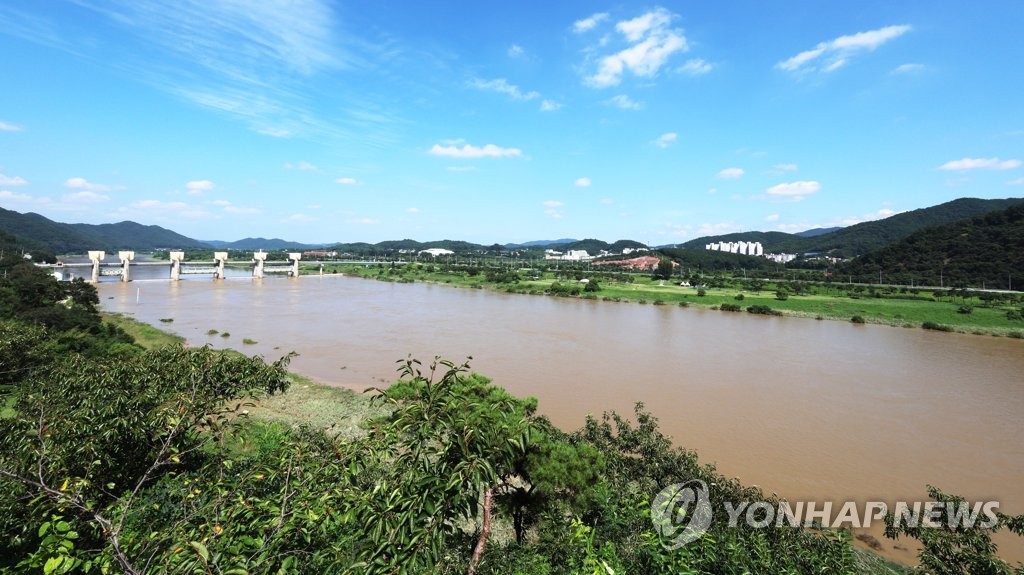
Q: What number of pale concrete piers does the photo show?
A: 6